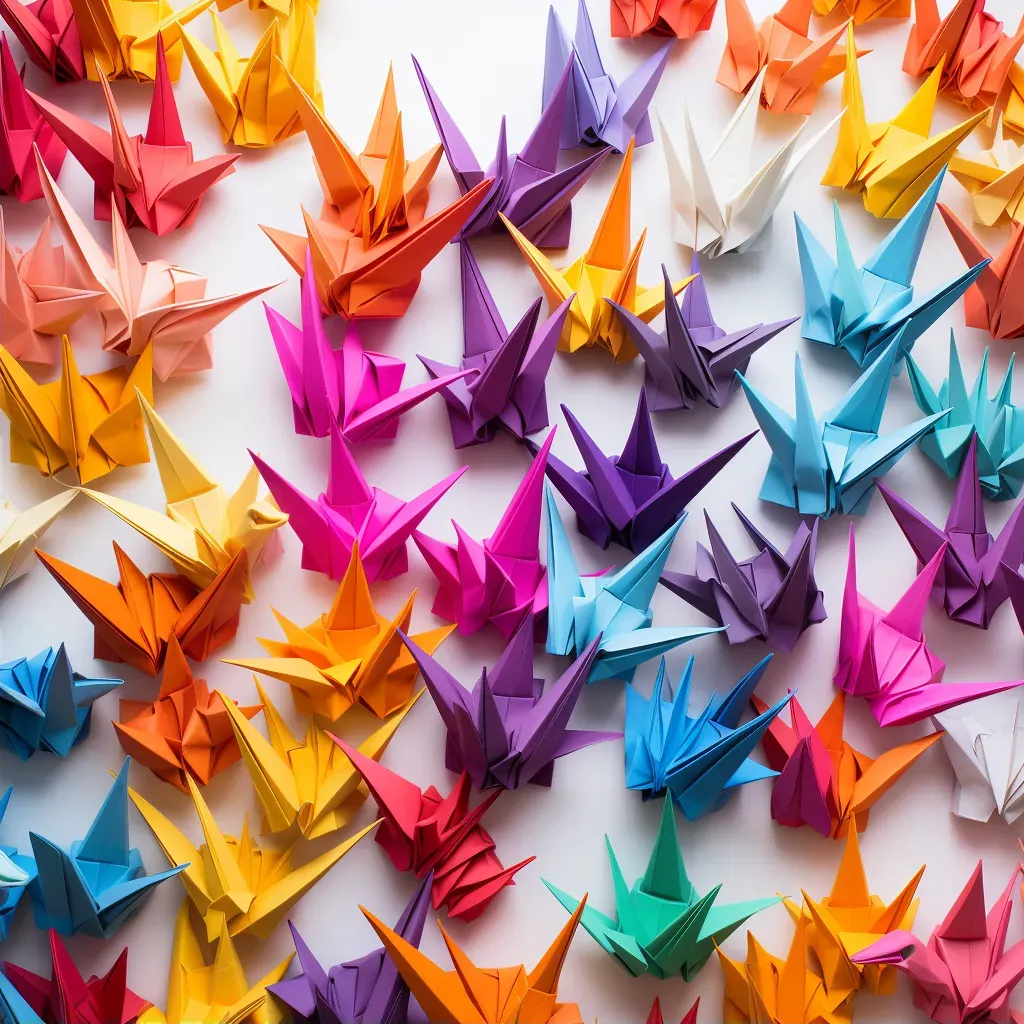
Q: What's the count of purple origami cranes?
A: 9